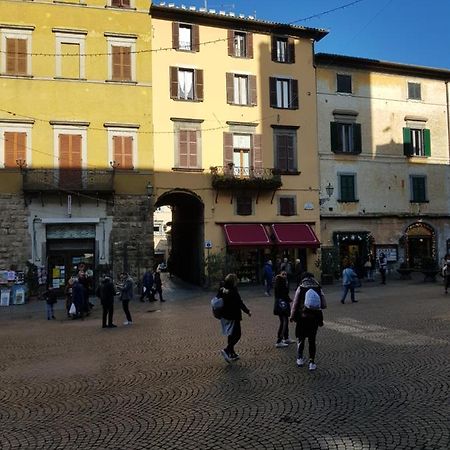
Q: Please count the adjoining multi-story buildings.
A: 3